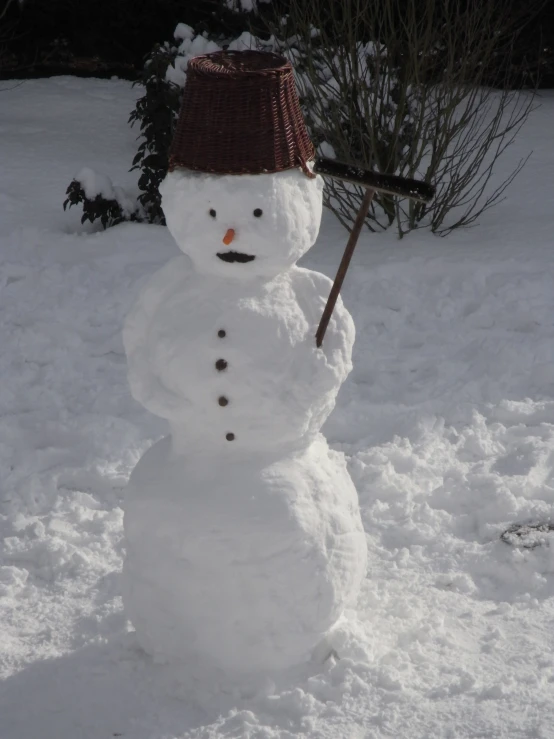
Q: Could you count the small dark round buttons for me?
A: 4